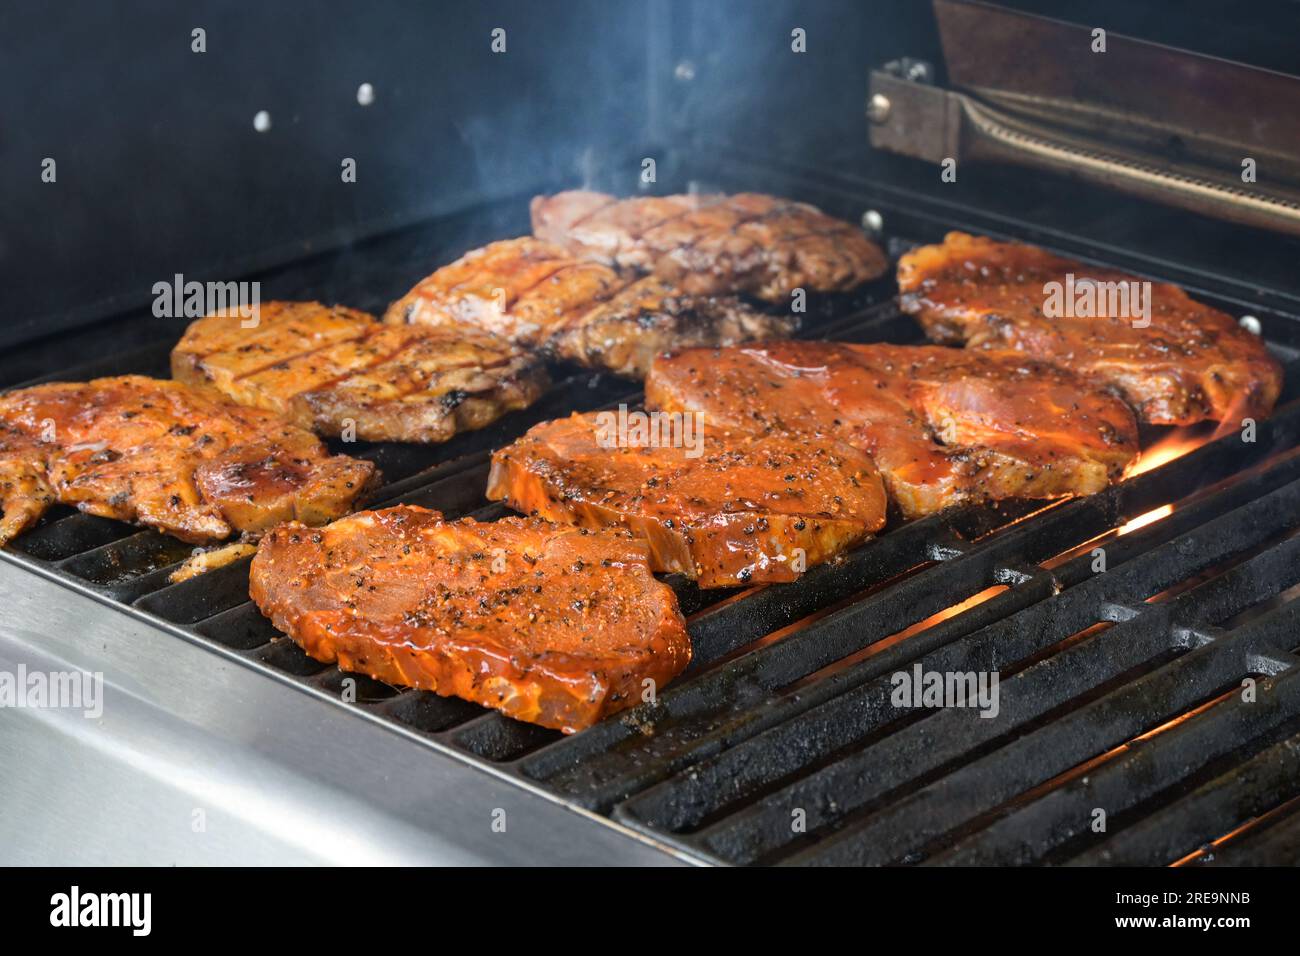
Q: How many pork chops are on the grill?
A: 8